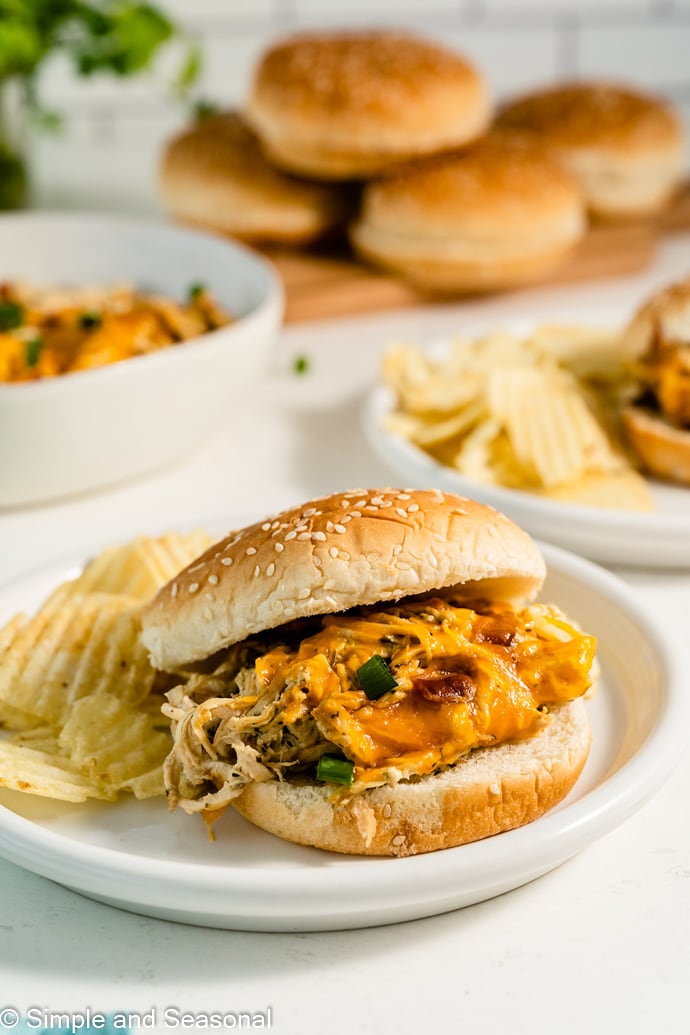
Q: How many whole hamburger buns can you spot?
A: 4